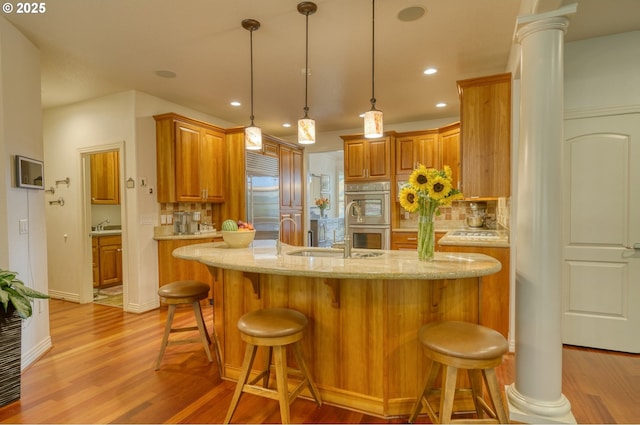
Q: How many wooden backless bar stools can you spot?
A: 3